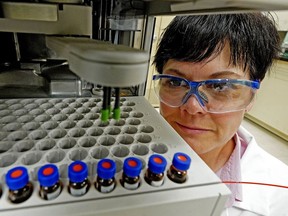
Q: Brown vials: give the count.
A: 7